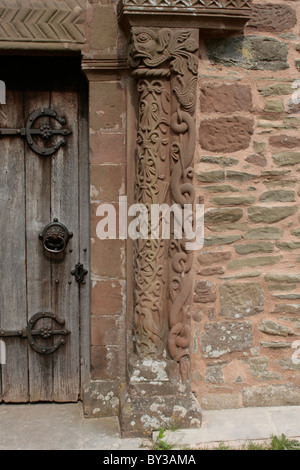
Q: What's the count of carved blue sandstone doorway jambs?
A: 0